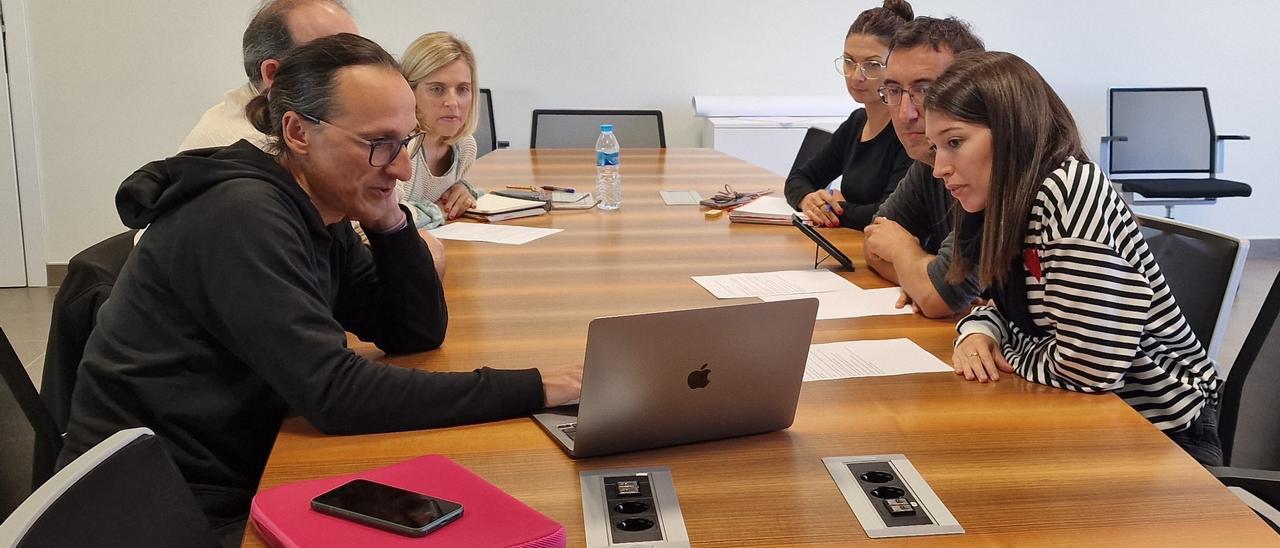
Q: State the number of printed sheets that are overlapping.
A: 2